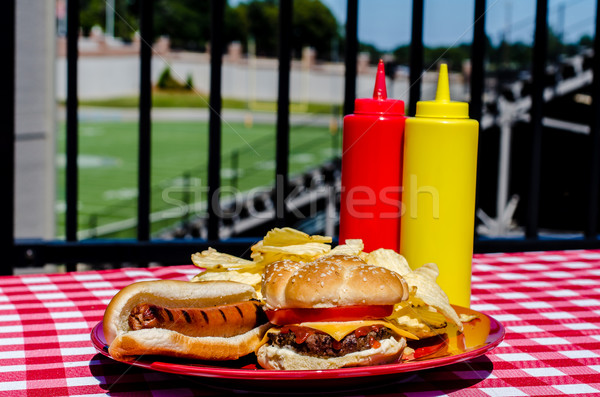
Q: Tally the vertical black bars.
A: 10